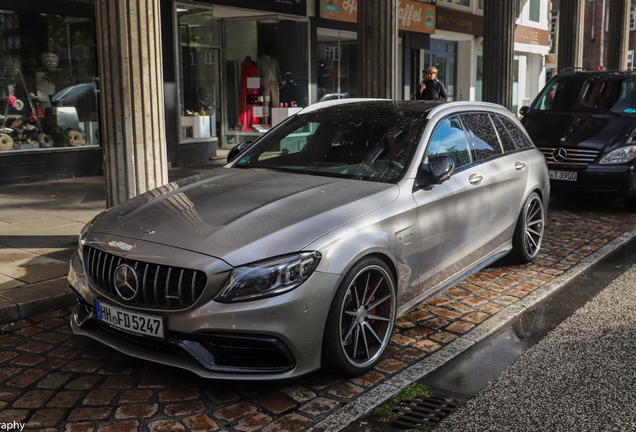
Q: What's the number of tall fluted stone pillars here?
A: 5